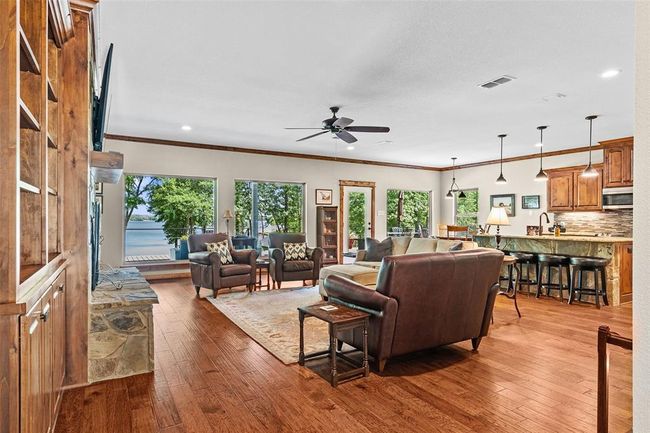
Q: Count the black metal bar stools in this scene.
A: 4